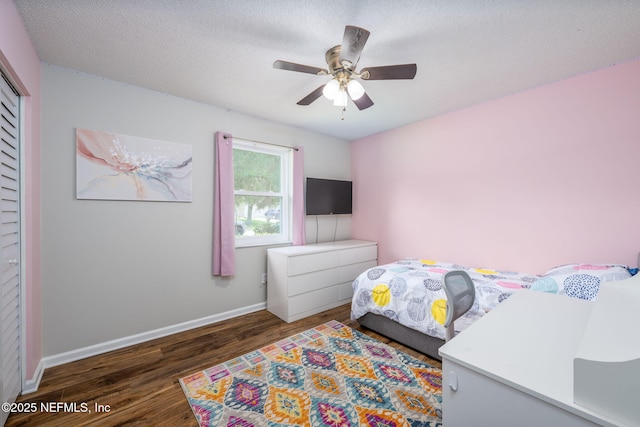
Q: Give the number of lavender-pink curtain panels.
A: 2